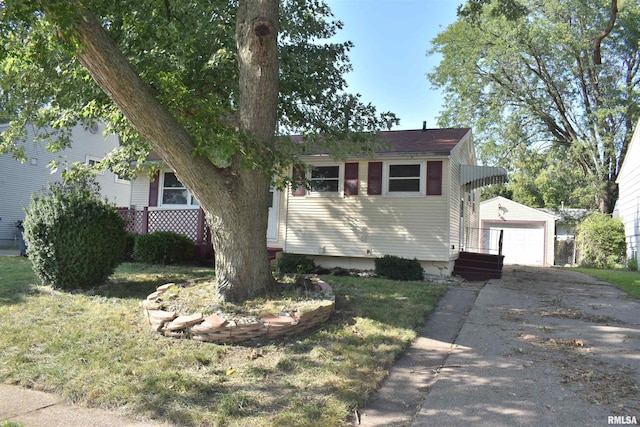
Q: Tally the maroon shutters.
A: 5